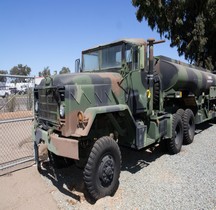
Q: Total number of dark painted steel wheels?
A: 3